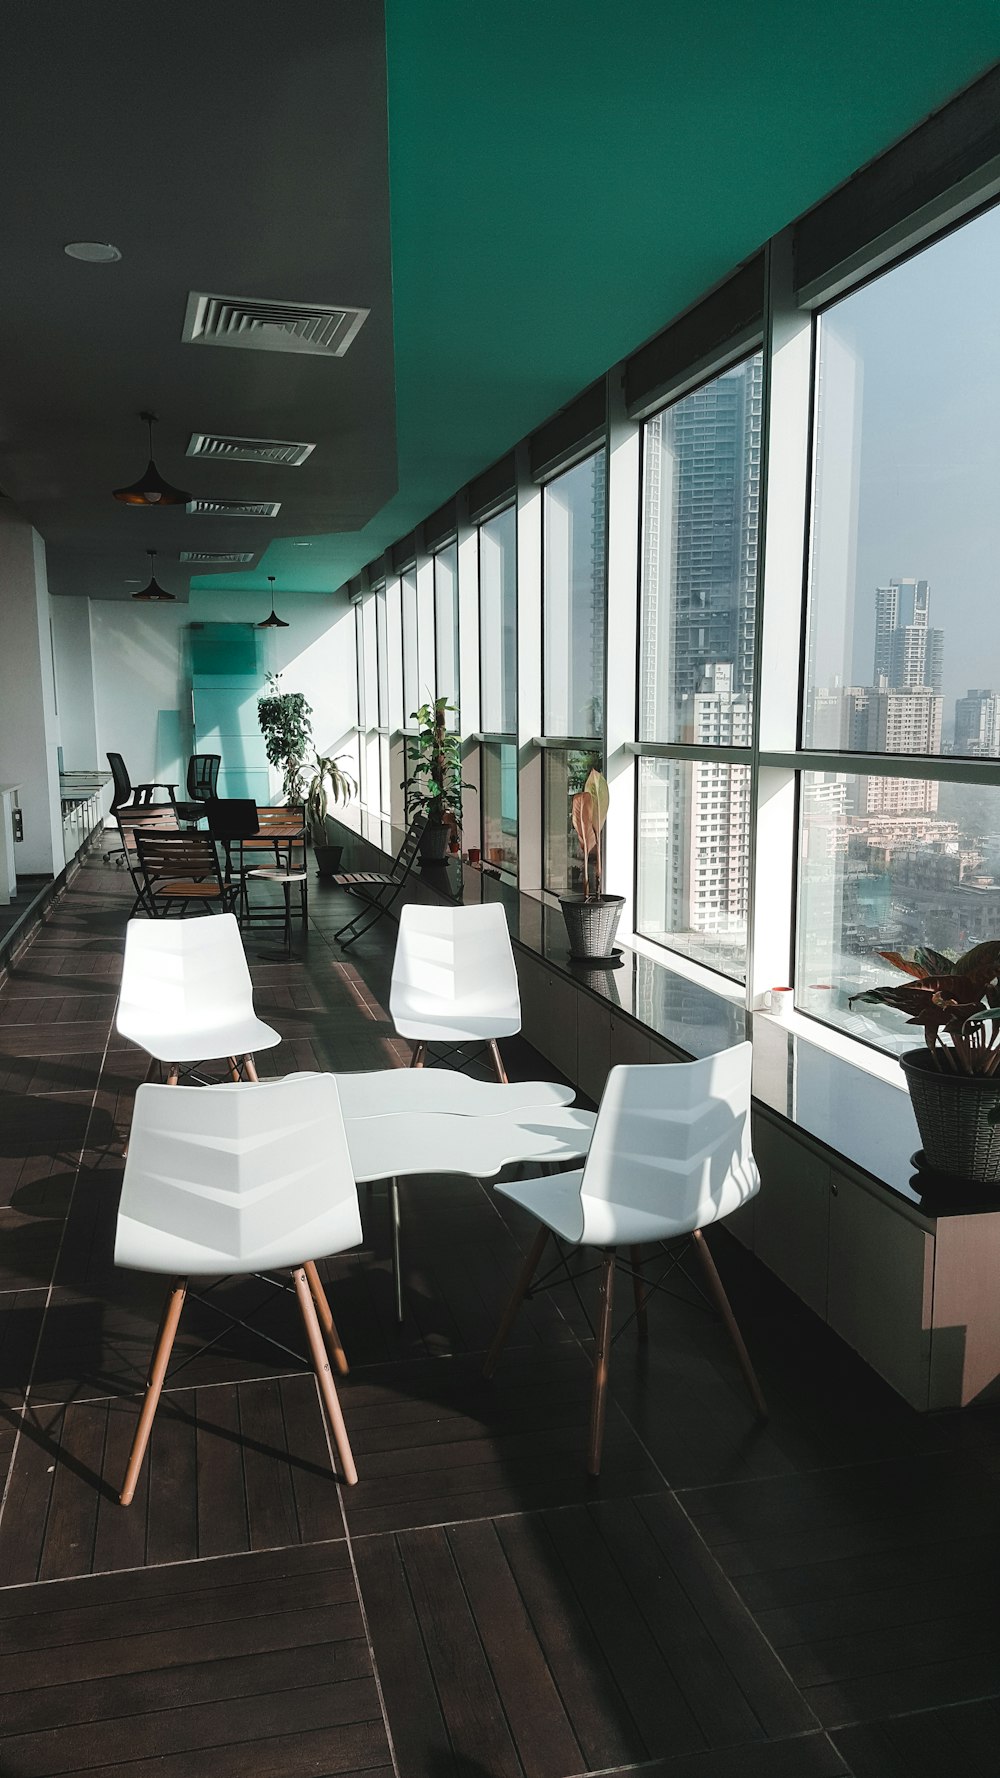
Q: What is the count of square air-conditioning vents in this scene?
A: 4